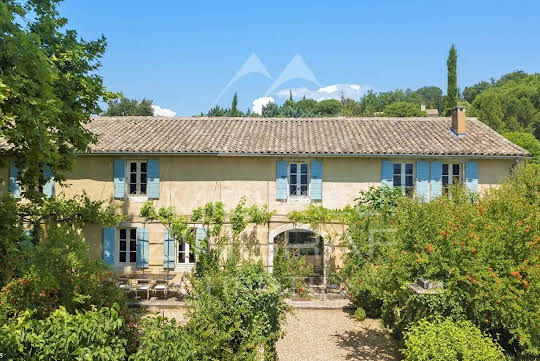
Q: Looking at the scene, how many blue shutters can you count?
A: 14